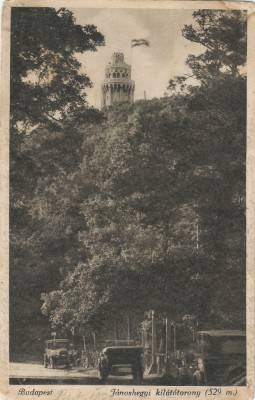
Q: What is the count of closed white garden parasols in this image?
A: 0